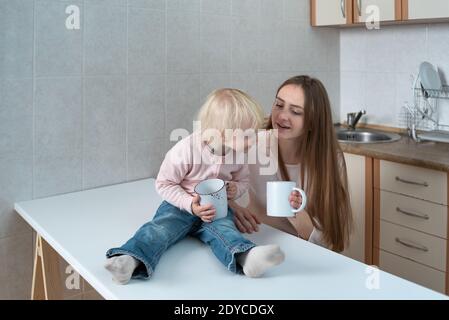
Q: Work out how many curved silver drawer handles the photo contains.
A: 3